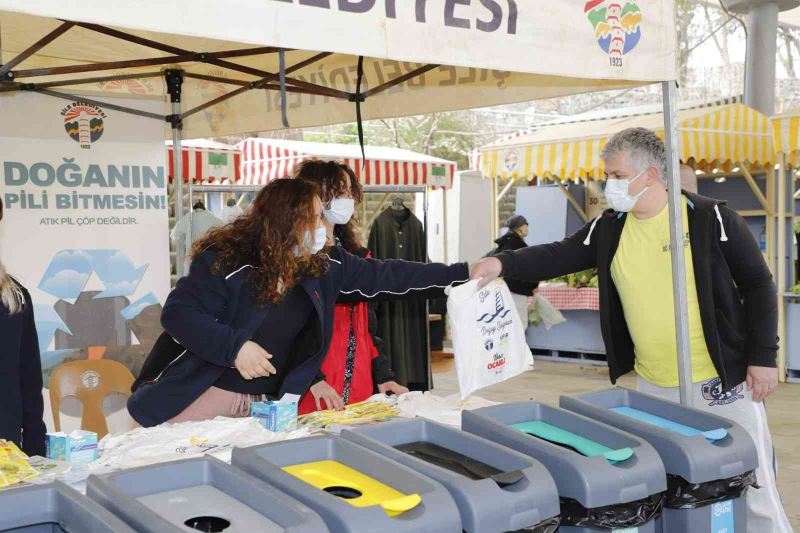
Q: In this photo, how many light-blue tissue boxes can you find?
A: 2